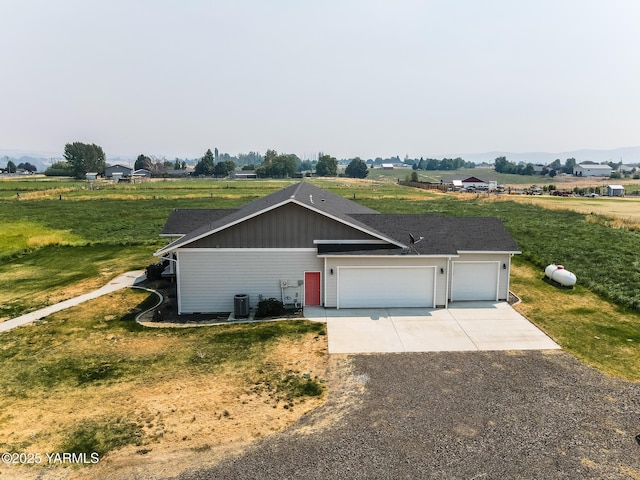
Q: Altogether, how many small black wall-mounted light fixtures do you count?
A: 3